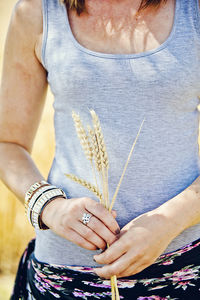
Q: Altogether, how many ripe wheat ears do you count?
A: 4